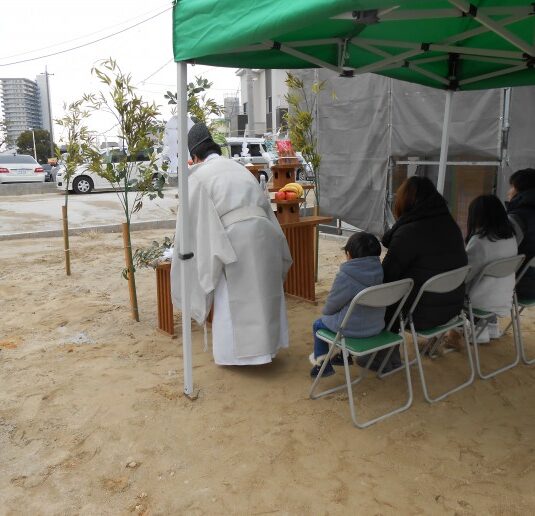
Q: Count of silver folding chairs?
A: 4